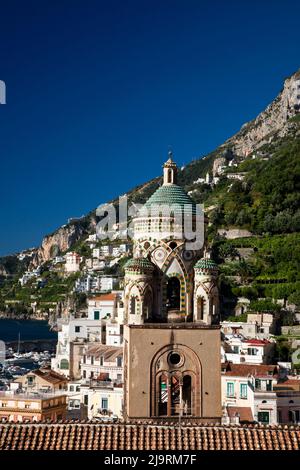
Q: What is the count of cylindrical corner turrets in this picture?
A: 2